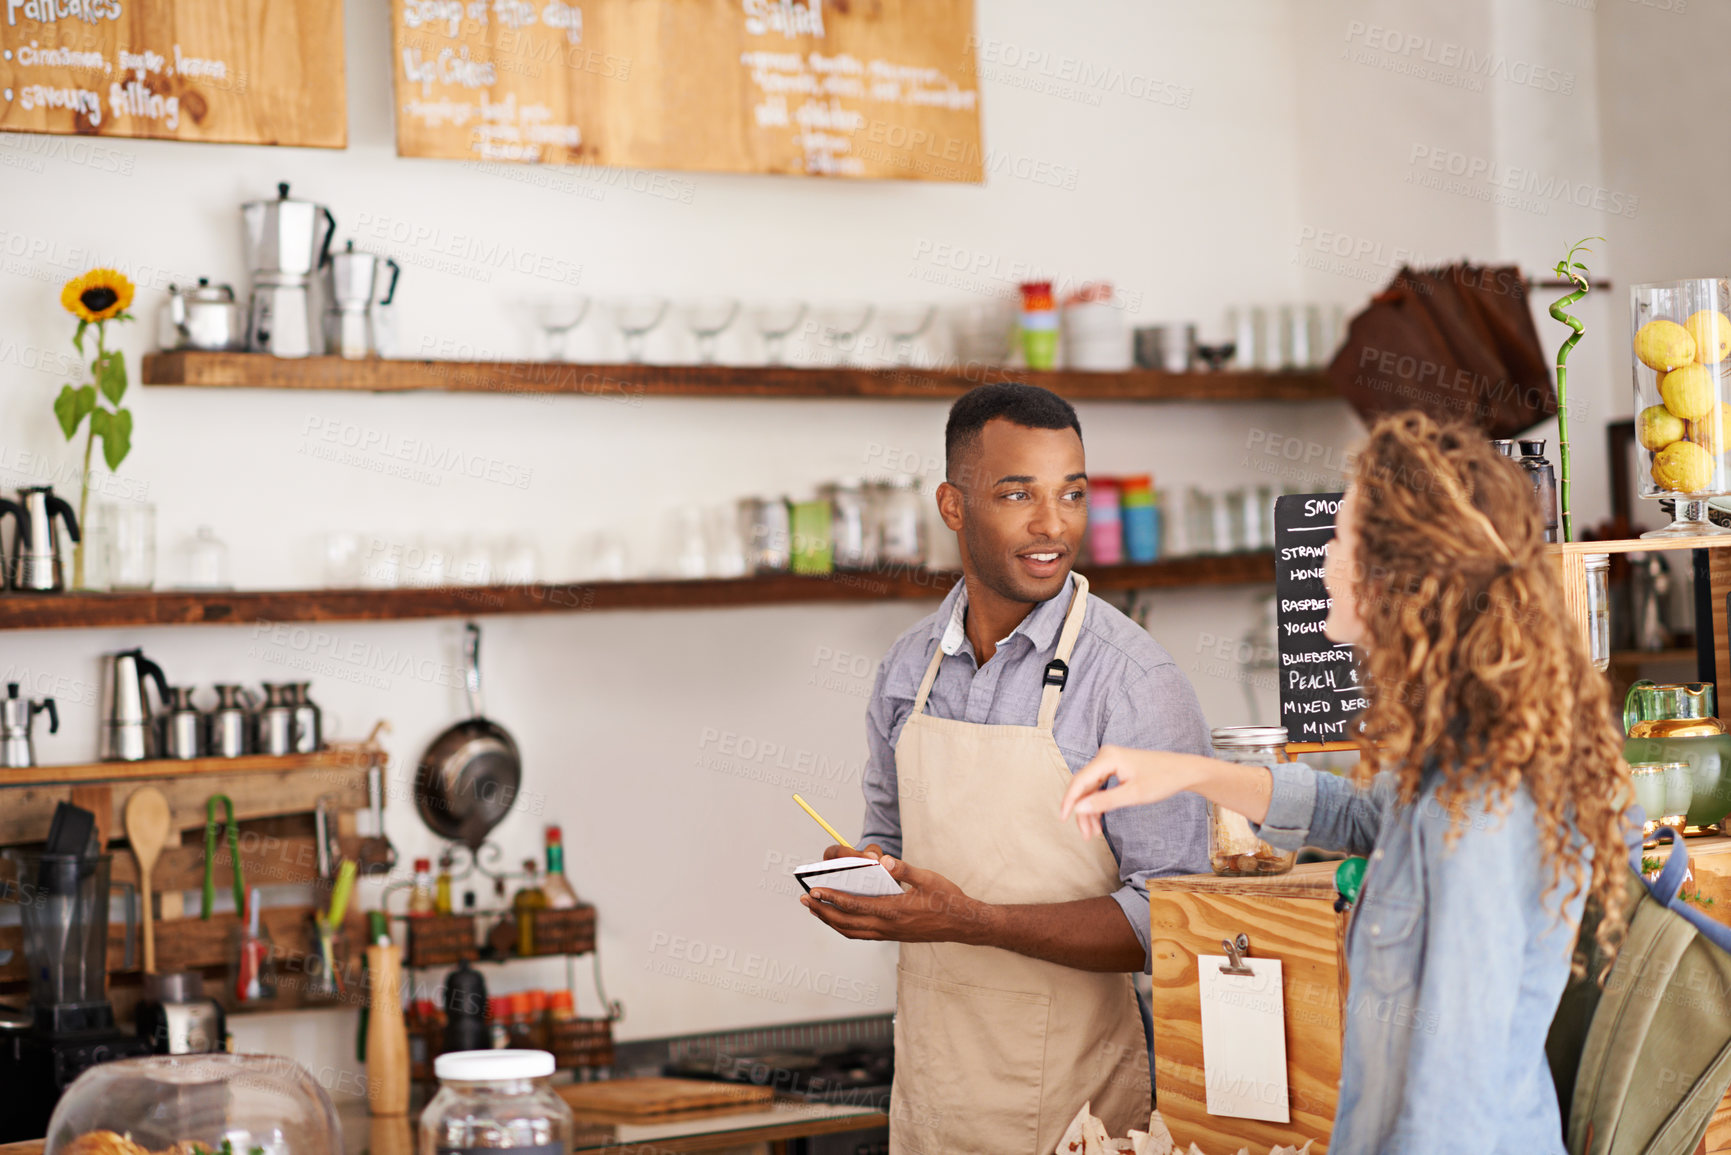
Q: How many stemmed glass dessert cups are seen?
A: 6